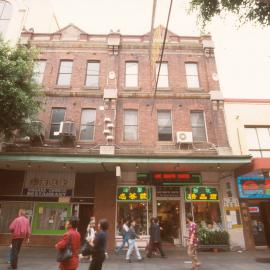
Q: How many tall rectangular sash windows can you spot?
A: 11